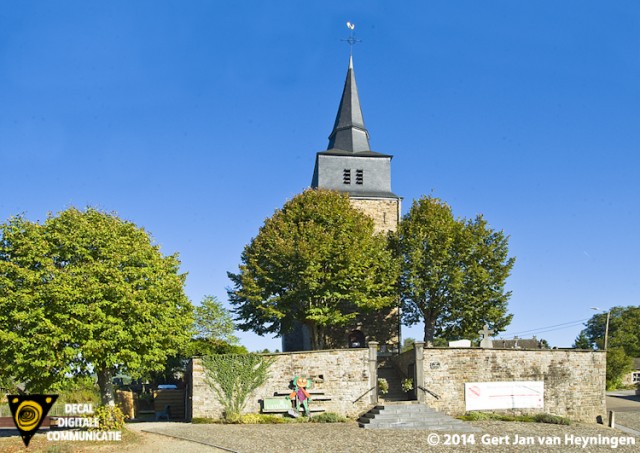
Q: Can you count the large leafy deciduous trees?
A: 3